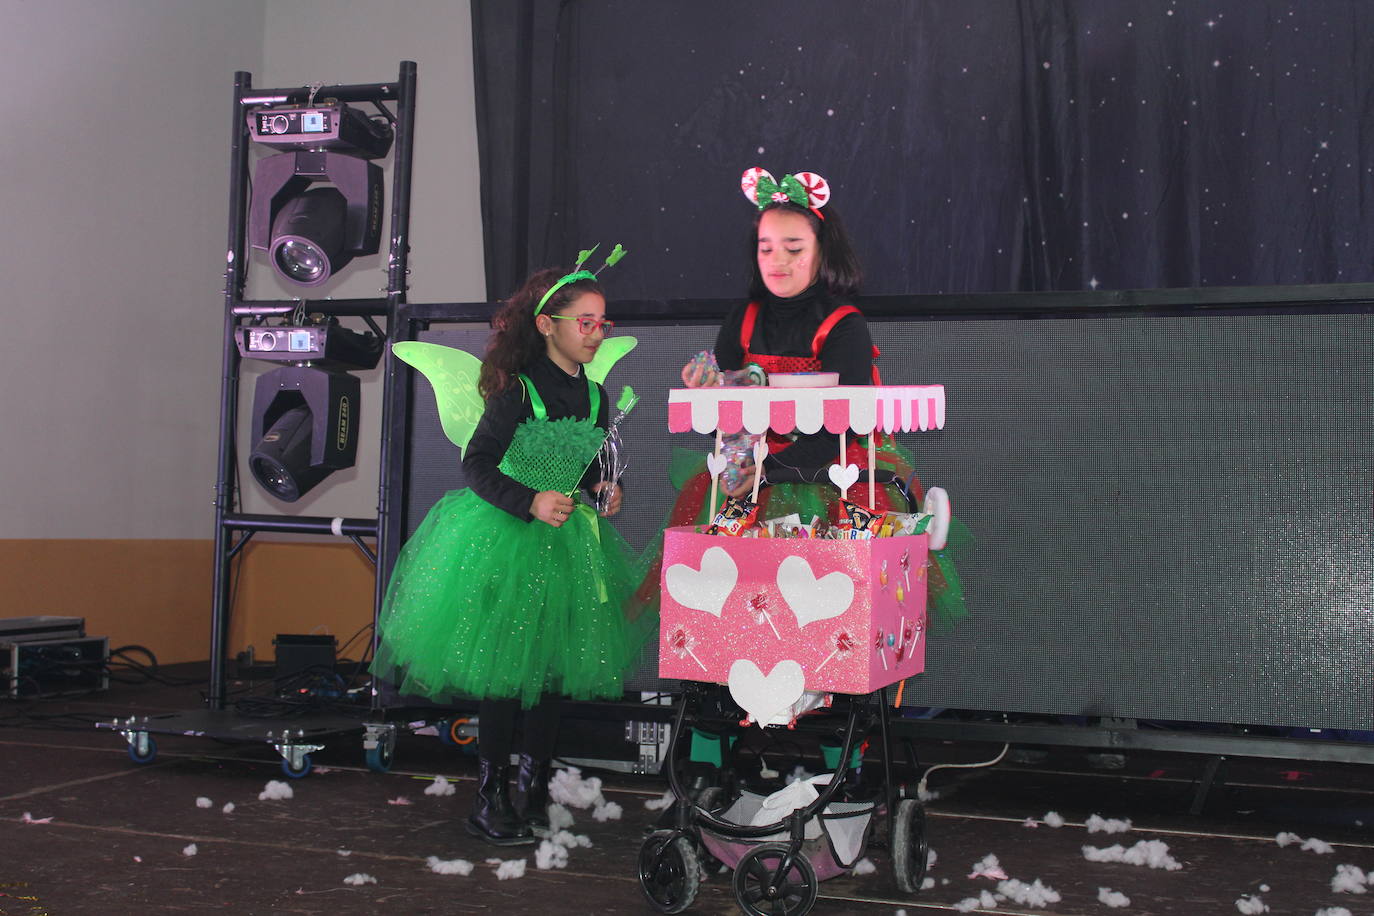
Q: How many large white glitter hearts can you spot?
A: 3